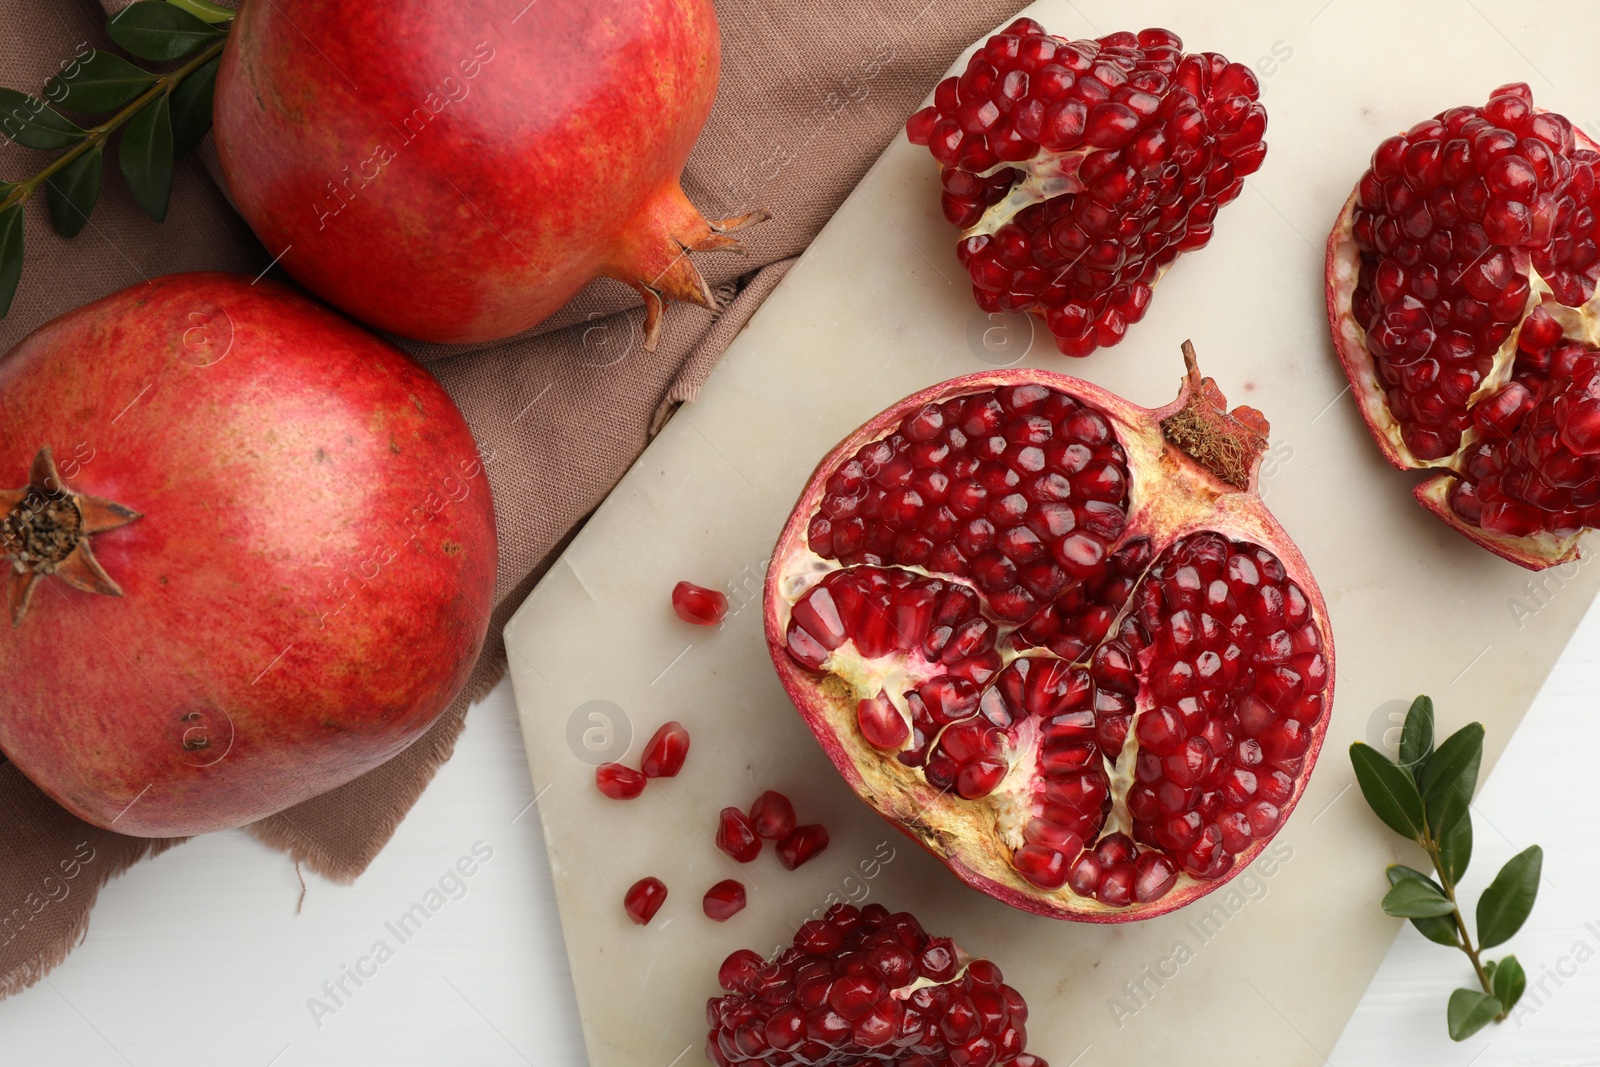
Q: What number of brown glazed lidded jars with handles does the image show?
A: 0